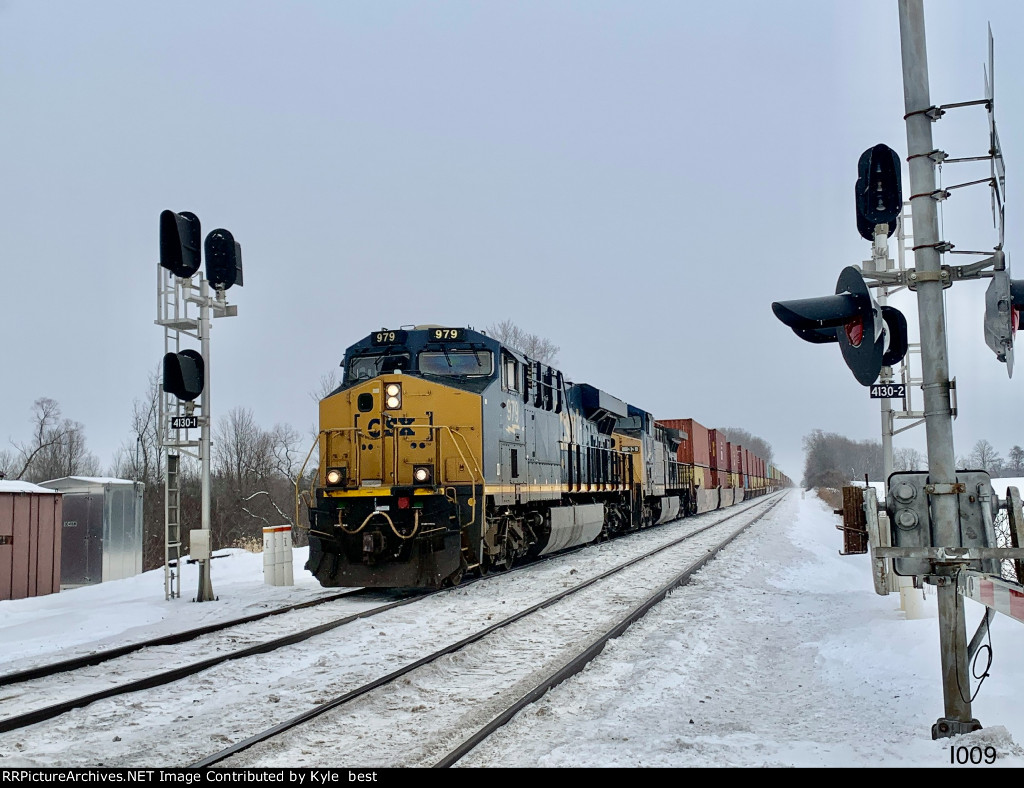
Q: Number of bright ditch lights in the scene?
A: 2